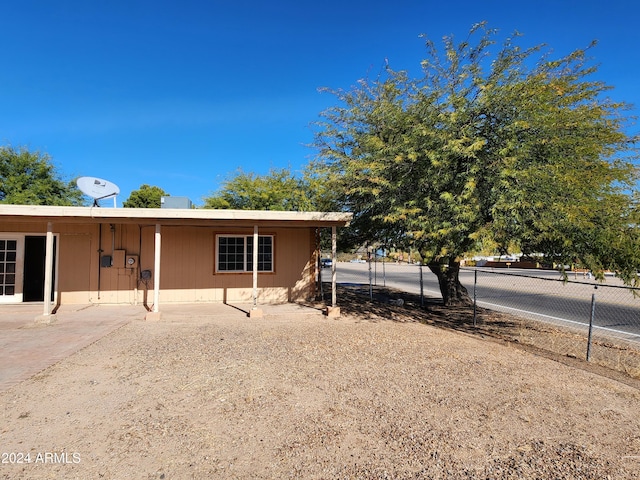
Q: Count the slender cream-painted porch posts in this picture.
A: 4